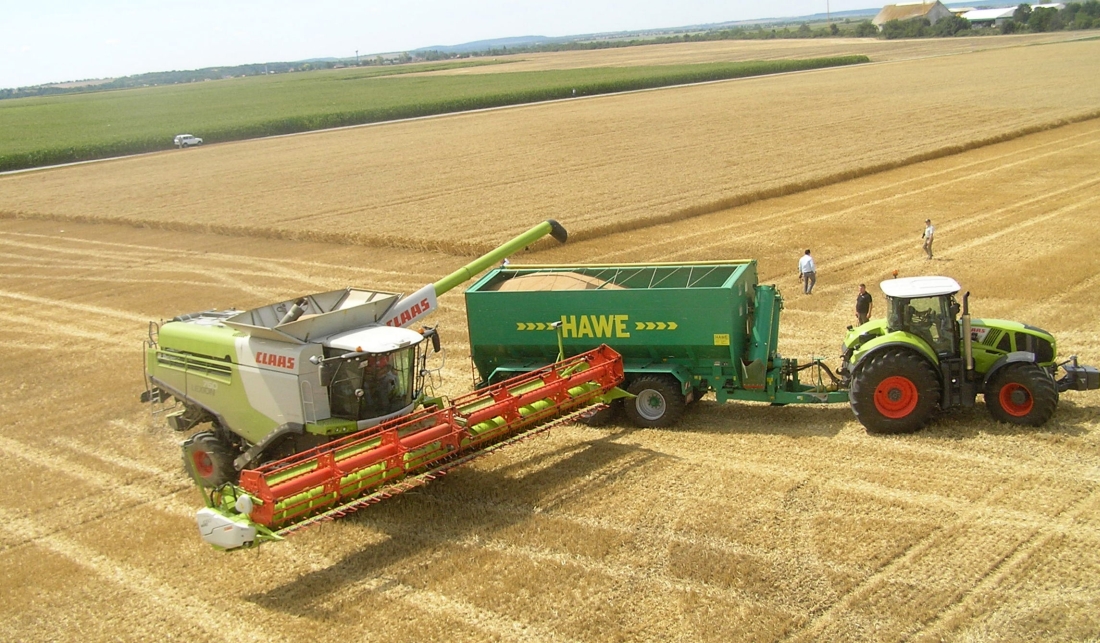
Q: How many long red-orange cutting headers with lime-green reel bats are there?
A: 1